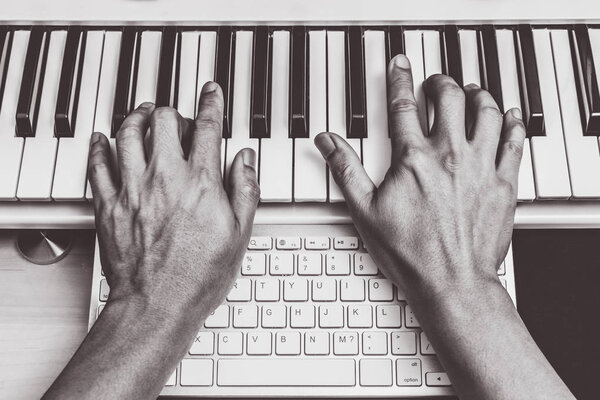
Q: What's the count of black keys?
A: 14